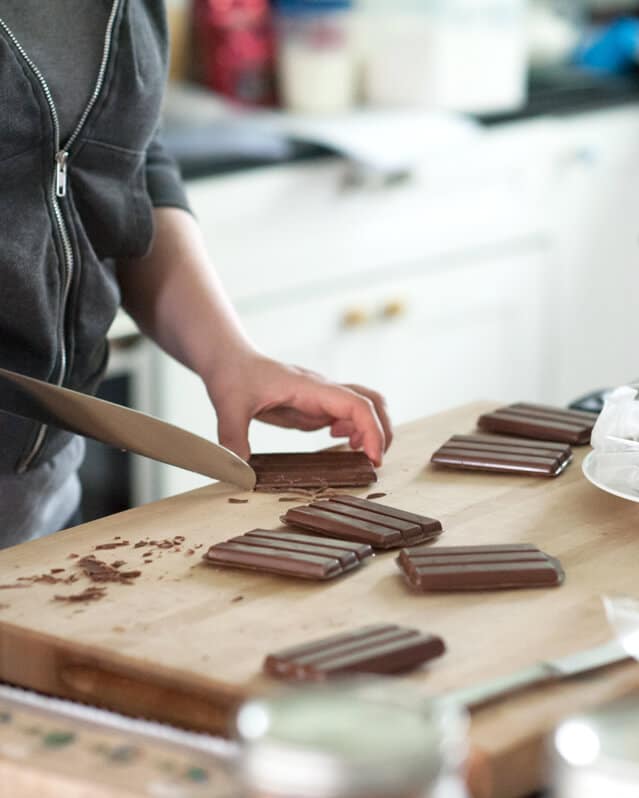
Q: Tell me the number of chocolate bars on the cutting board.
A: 7